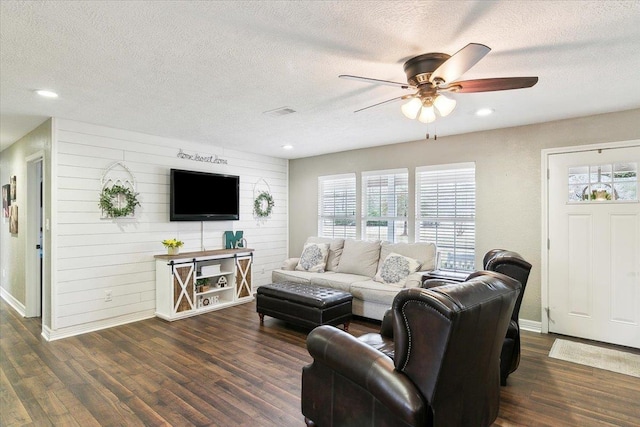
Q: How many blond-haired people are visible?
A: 0